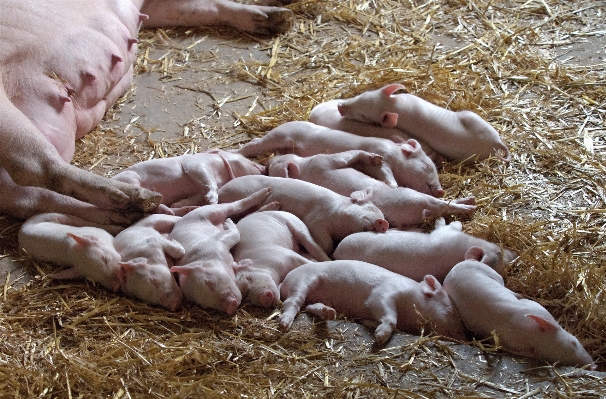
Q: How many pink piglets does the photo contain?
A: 13